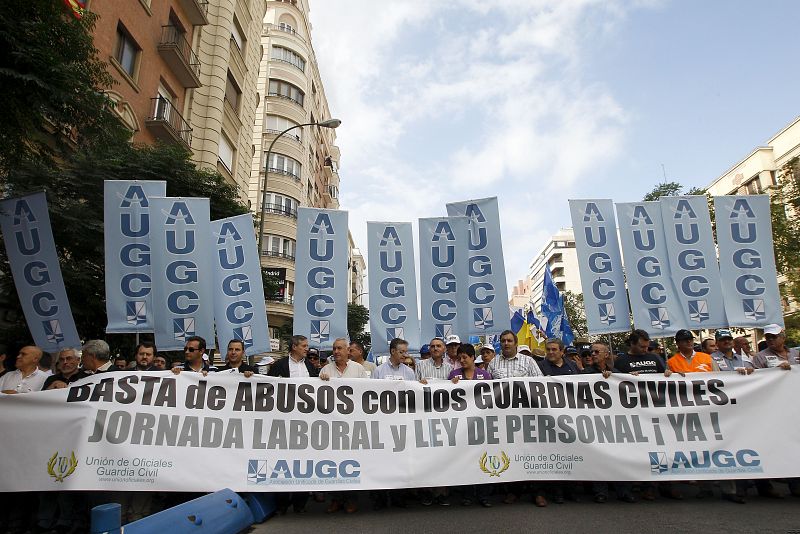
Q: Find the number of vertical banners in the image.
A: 12